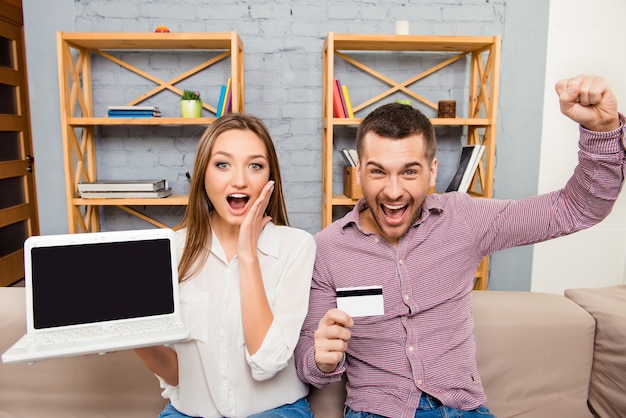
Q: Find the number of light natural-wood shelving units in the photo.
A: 2